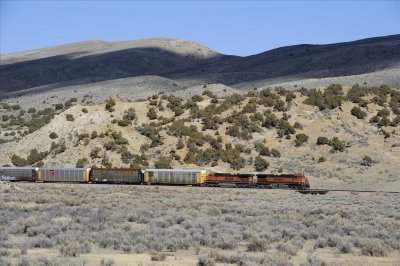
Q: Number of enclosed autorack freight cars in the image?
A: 4